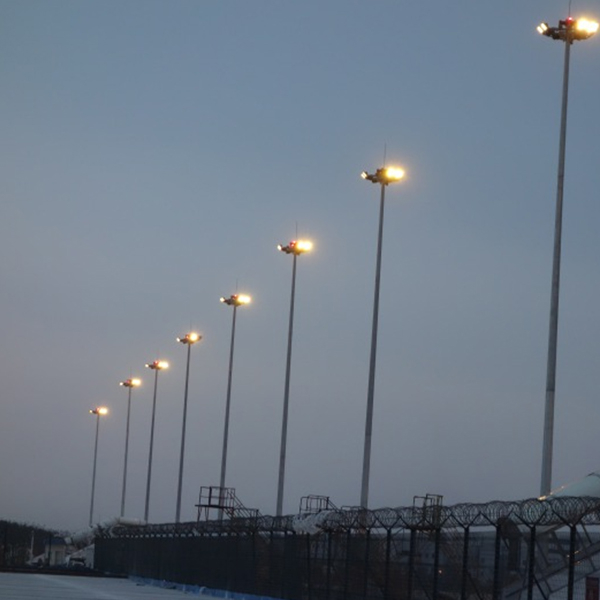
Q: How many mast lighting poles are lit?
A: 8